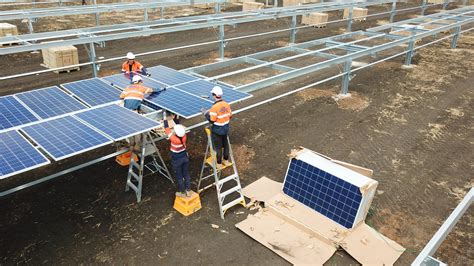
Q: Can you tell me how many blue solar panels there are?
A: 11